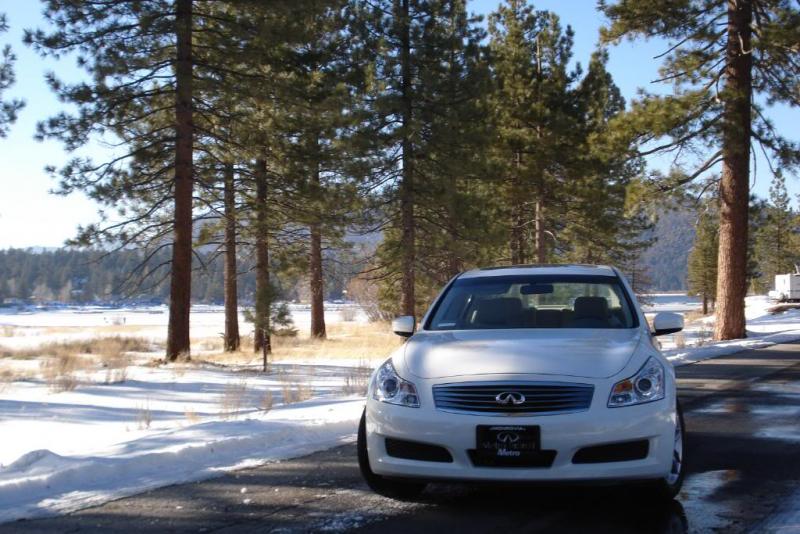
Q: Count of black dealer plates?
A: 1